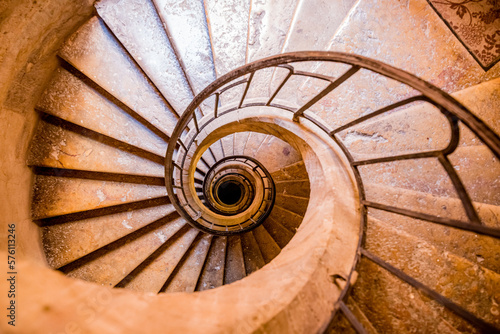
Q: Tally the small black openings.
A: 1